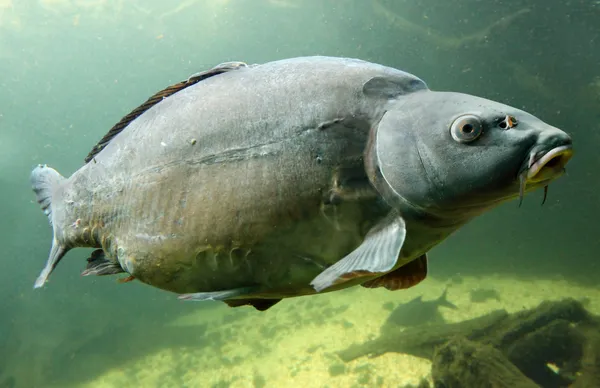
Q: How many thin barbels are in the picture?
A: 2